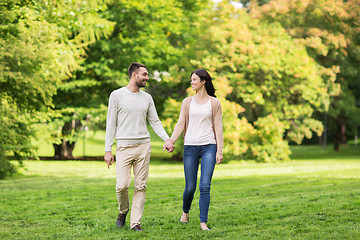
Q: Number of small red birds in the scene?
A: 0